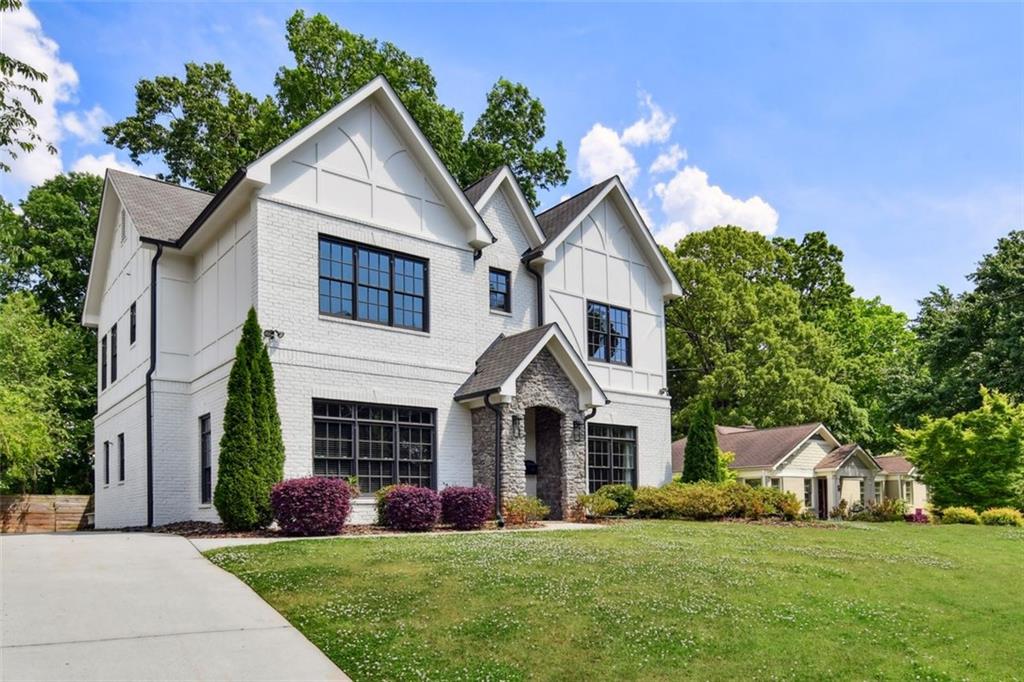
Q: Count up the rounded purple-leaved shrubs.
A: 3